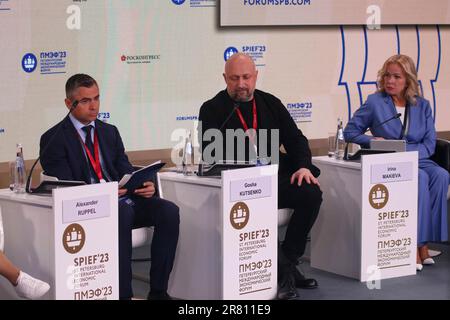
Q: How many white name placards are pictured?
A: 3